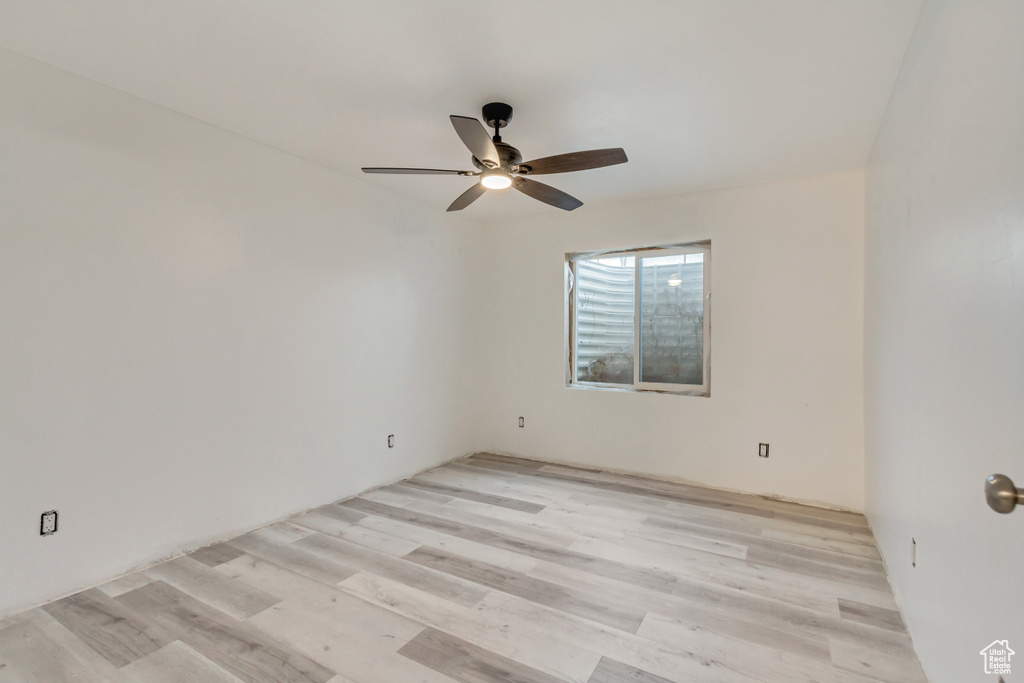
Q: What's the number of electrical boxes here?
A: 5